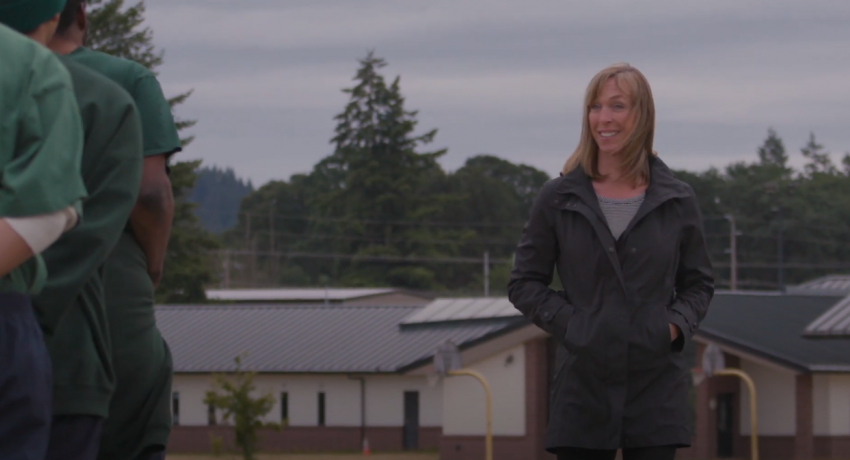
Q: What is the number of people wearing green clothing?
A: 3